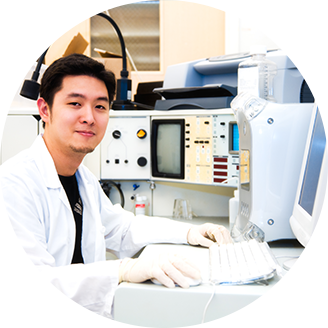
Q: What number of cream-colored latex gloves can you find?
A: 2